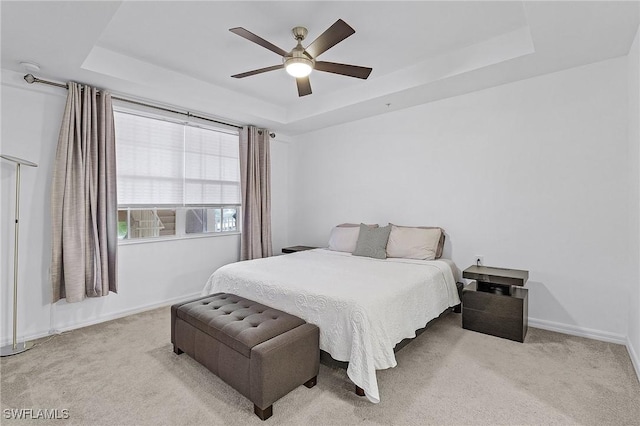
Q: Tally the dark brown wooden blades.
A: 5